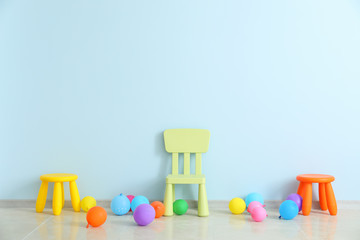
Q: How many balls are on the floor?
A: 14